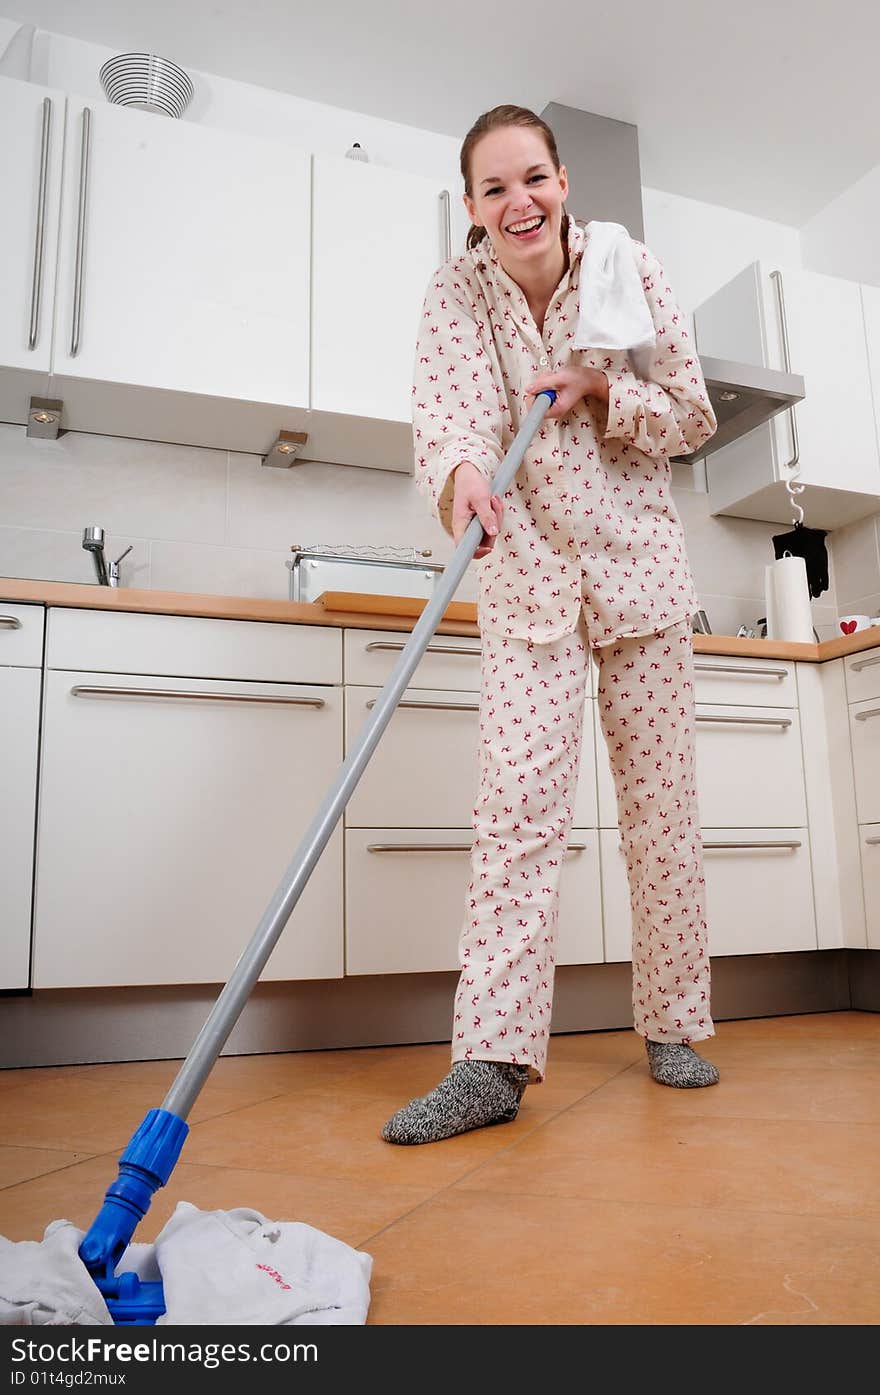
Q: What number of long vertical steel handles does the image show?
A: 4